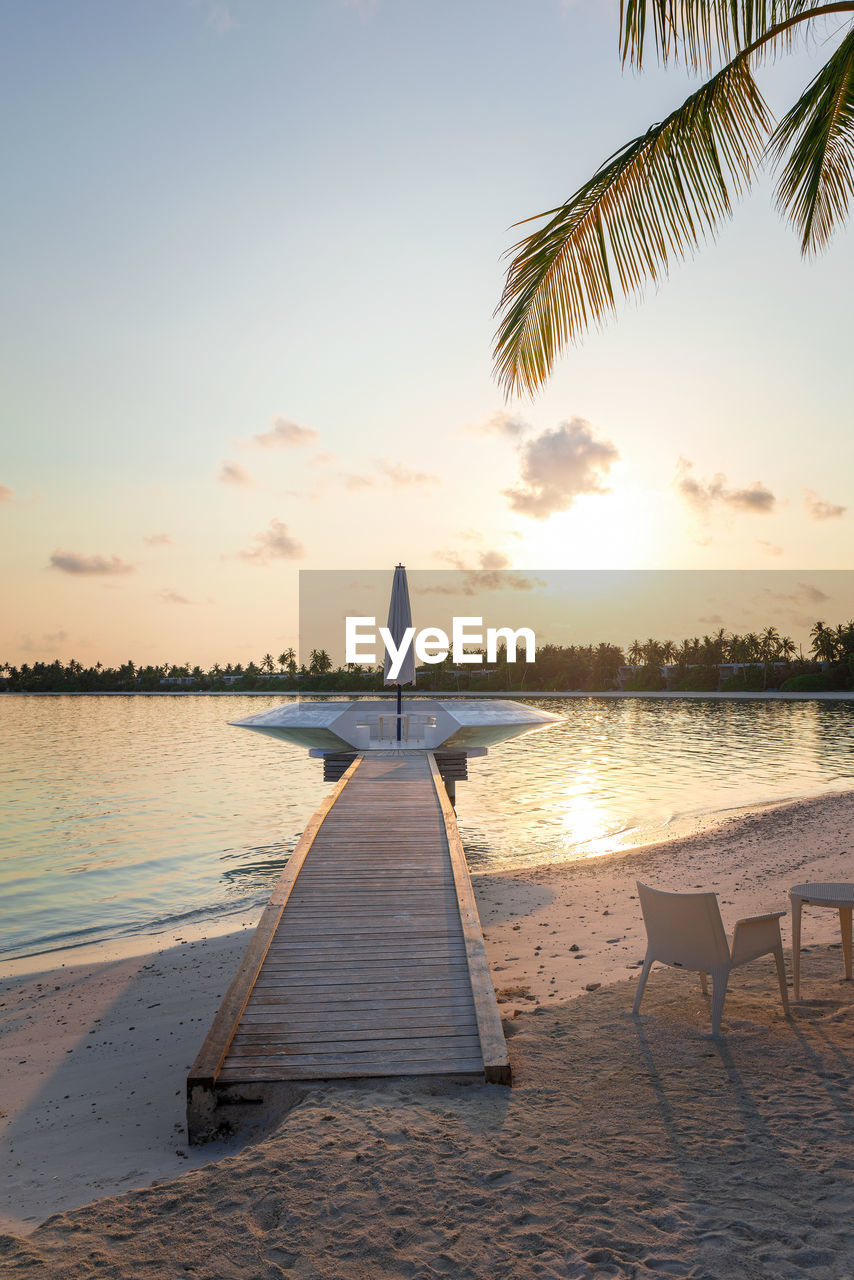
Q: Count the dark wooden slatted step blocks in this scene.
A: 2